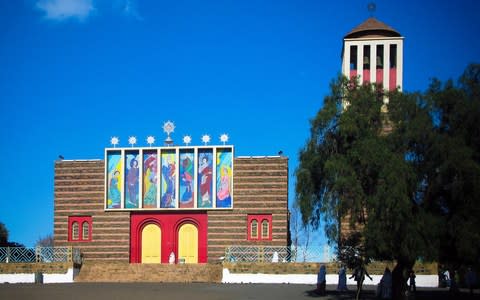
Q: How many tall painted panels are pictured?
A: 7